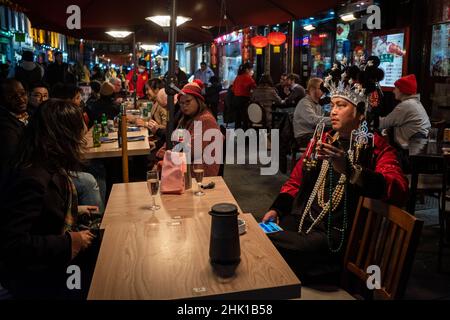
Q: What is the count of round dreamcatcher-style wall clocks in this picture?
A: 0